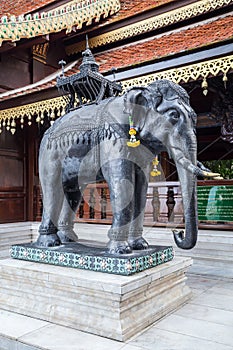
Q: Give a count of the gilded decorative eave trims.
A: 3